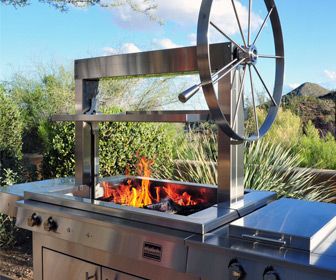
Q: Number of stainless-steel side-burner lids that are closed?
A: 1